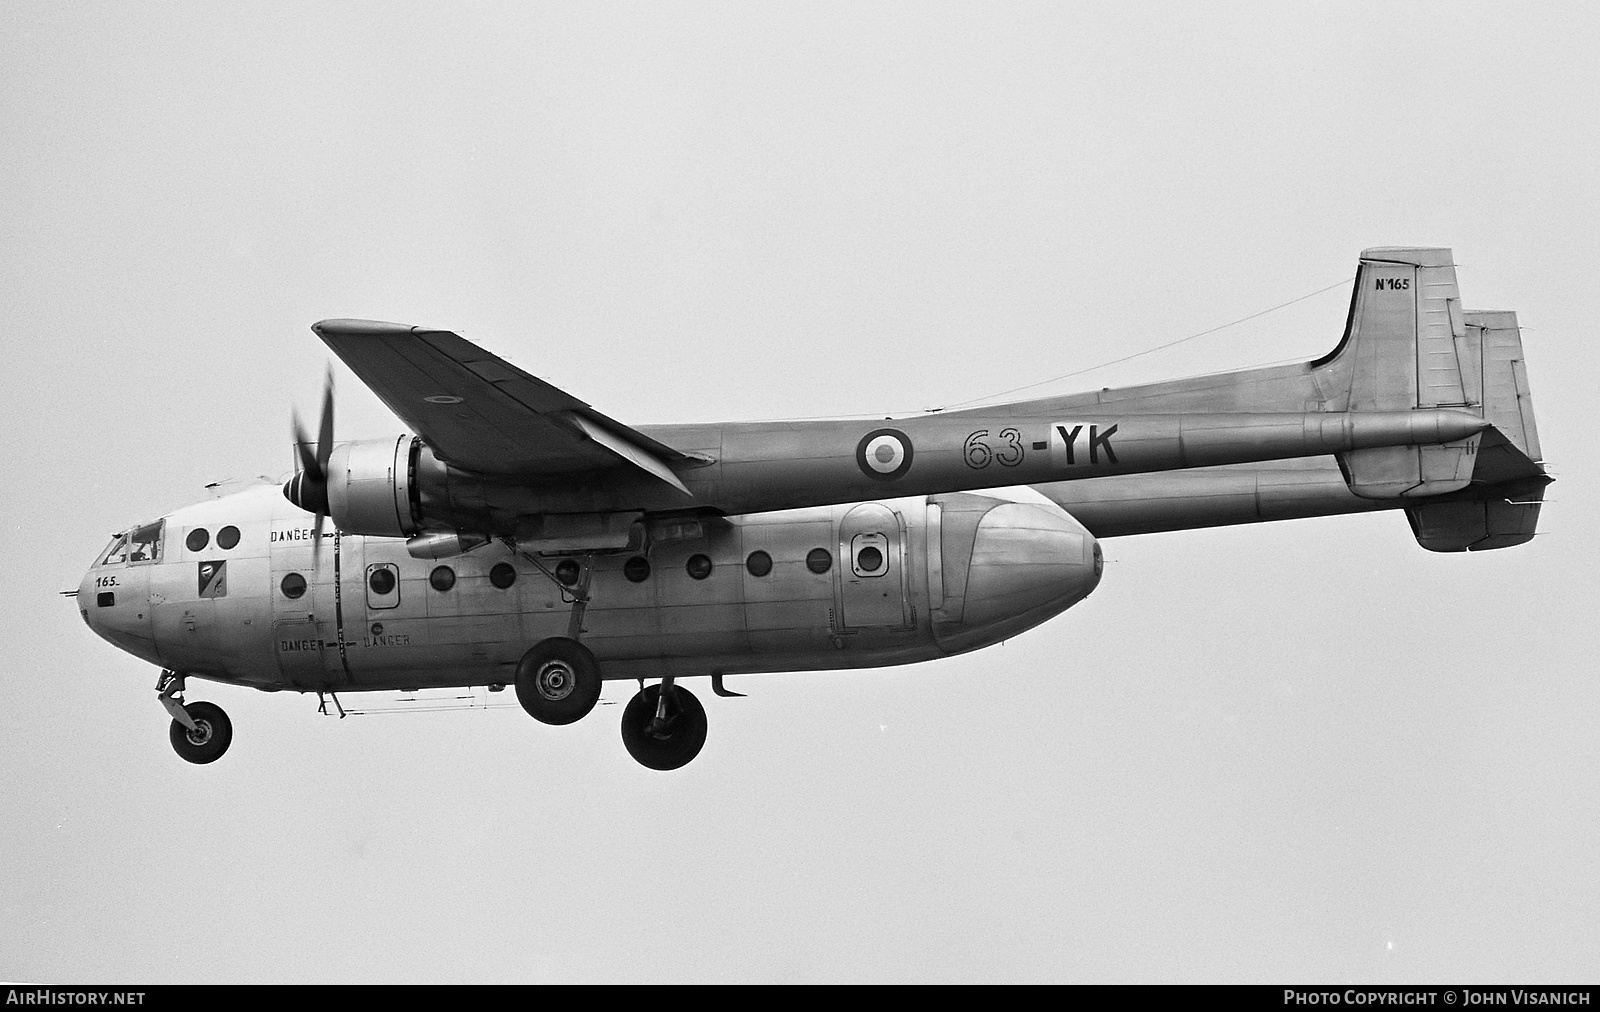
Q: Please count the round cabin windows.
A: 12